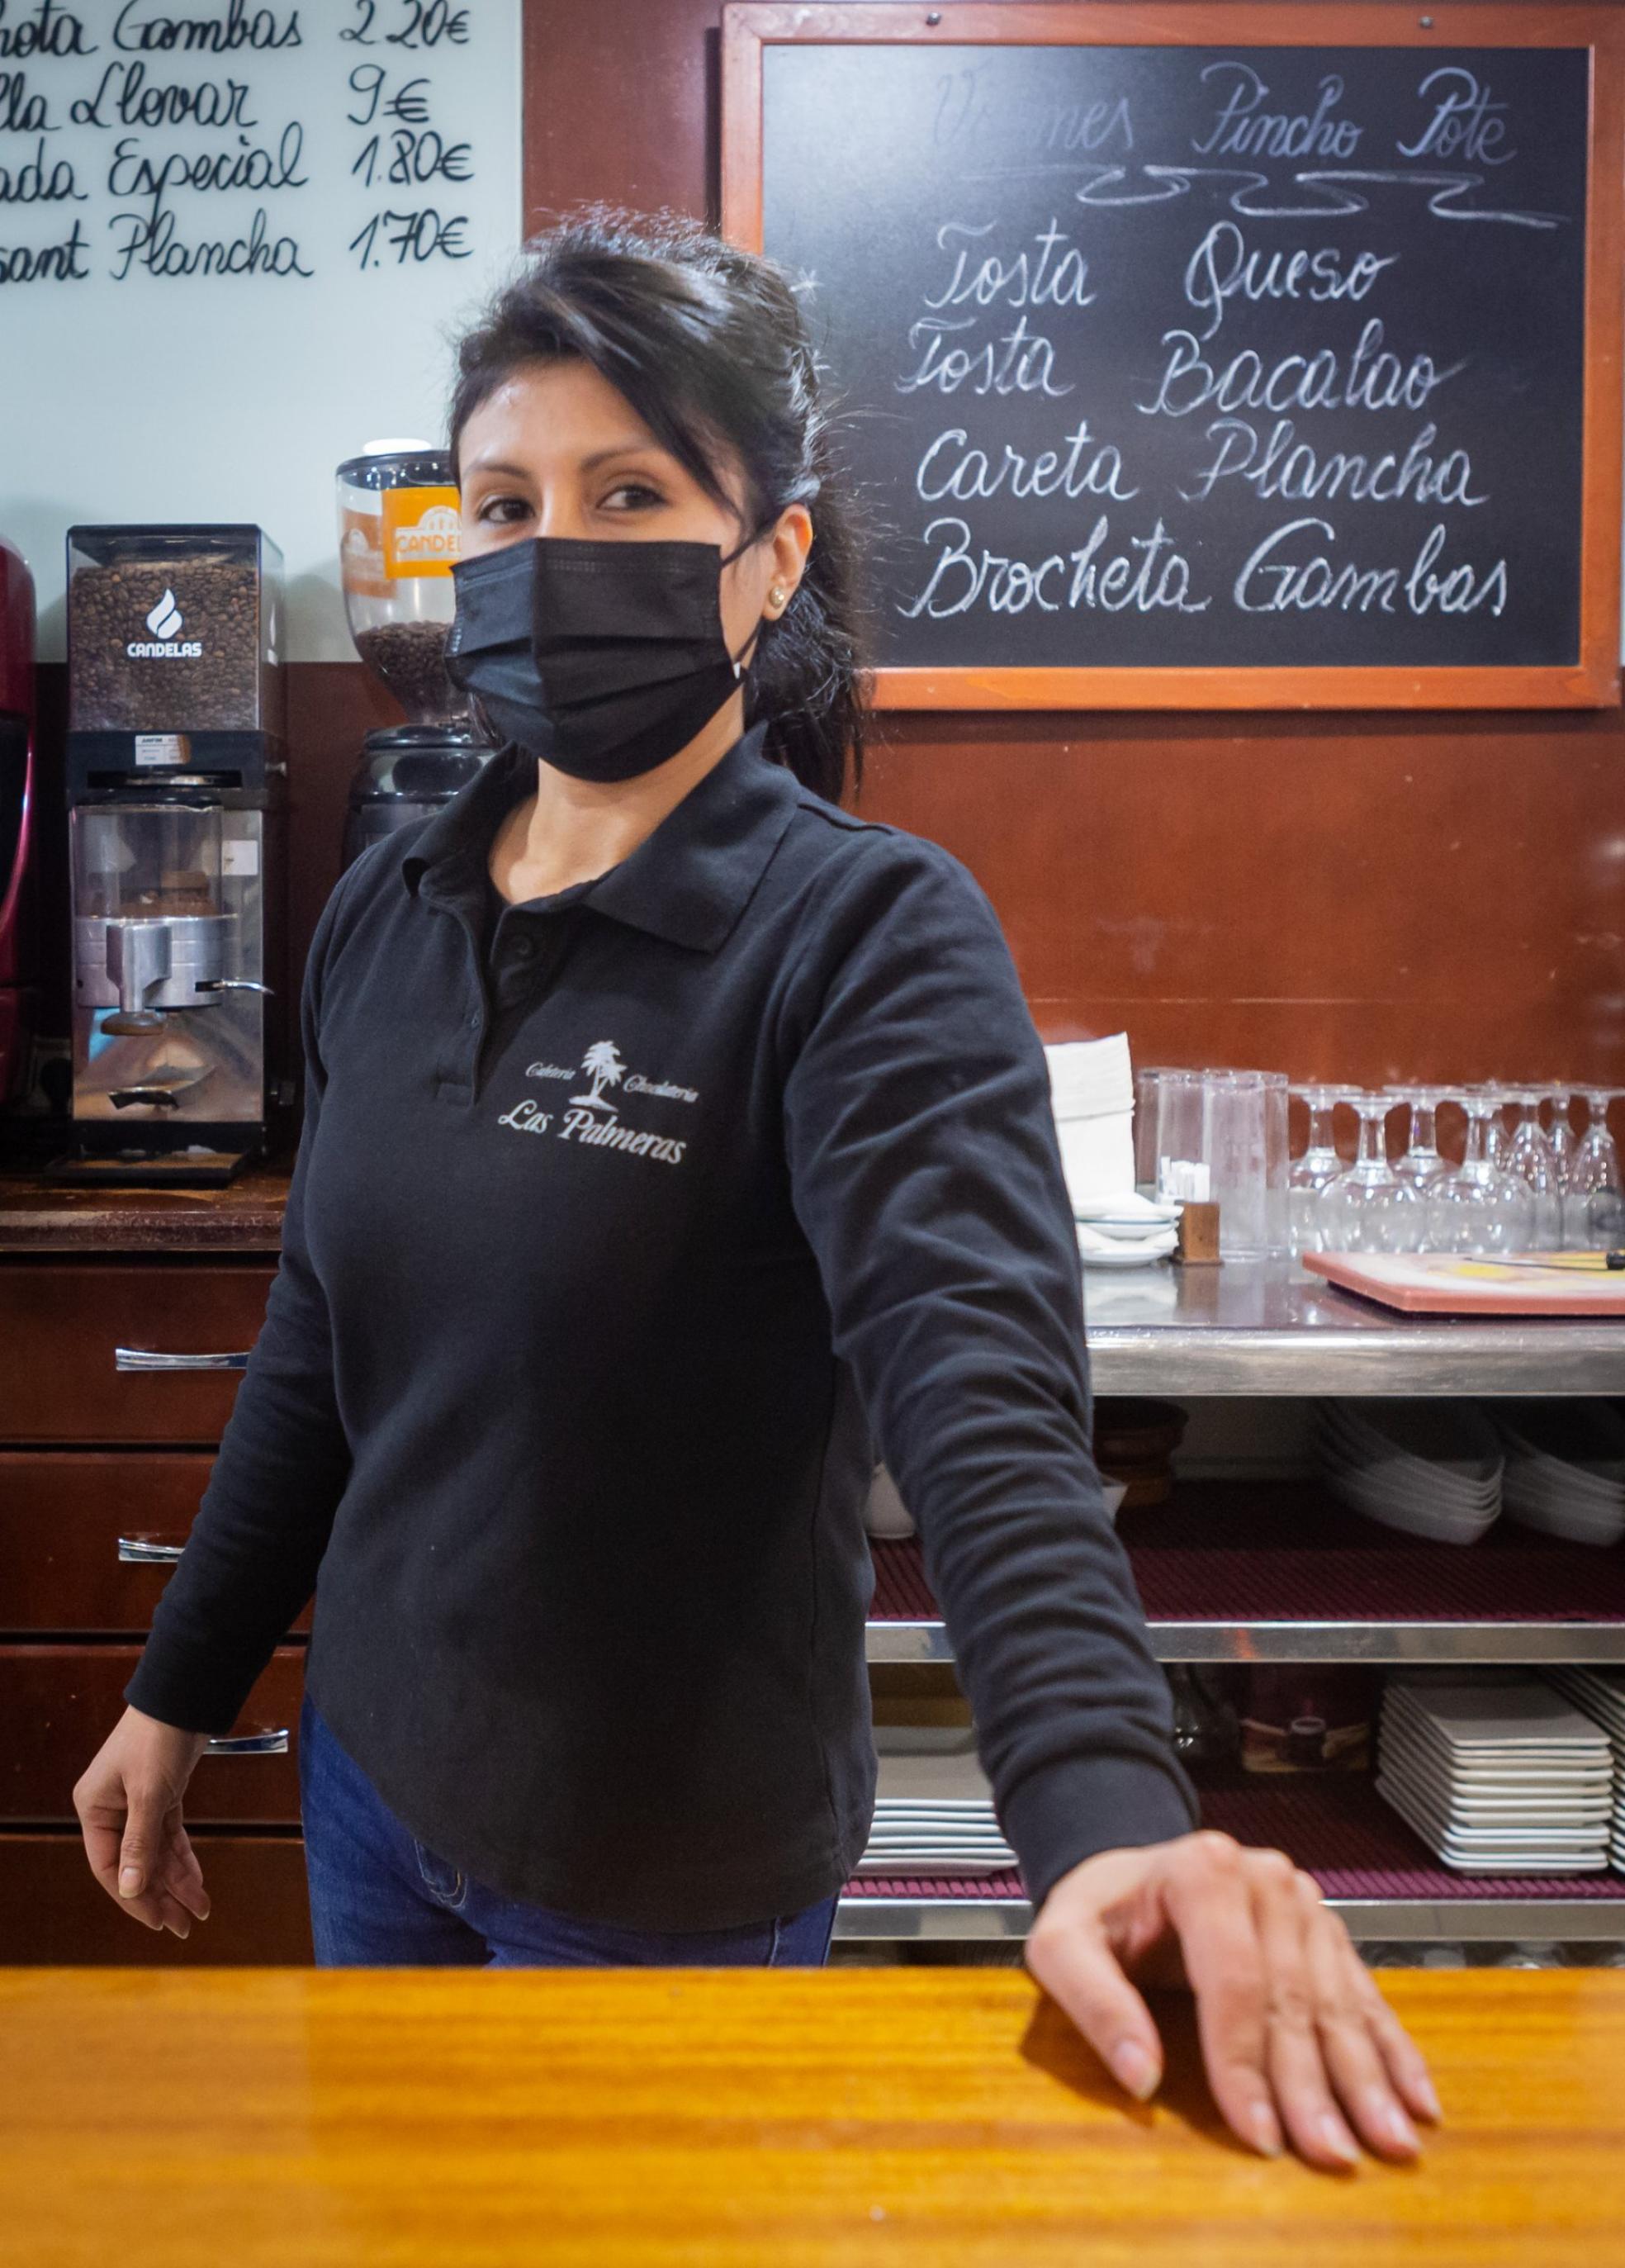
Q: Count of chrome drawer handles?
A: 3